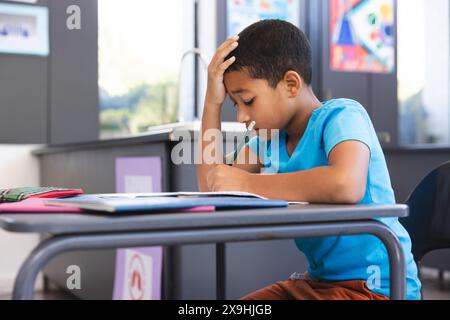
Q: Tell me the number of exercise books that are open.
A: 1